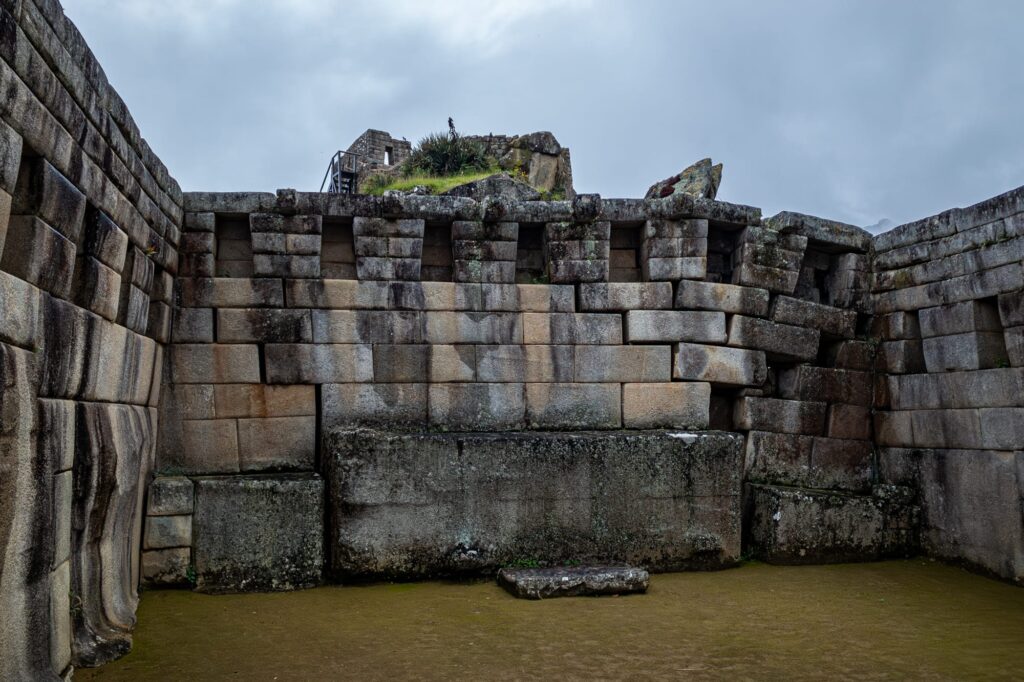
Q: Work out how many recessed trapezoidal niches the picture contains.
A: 13